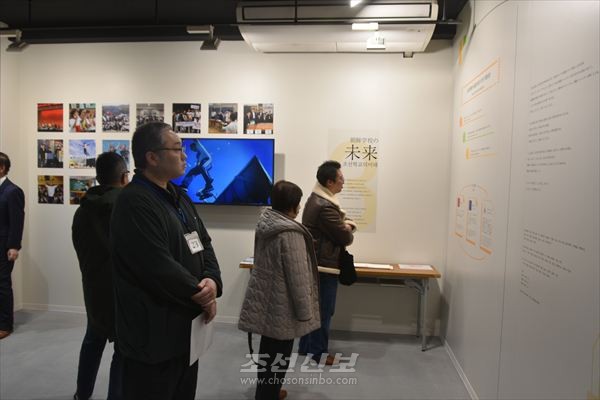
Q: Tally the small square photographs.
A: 12